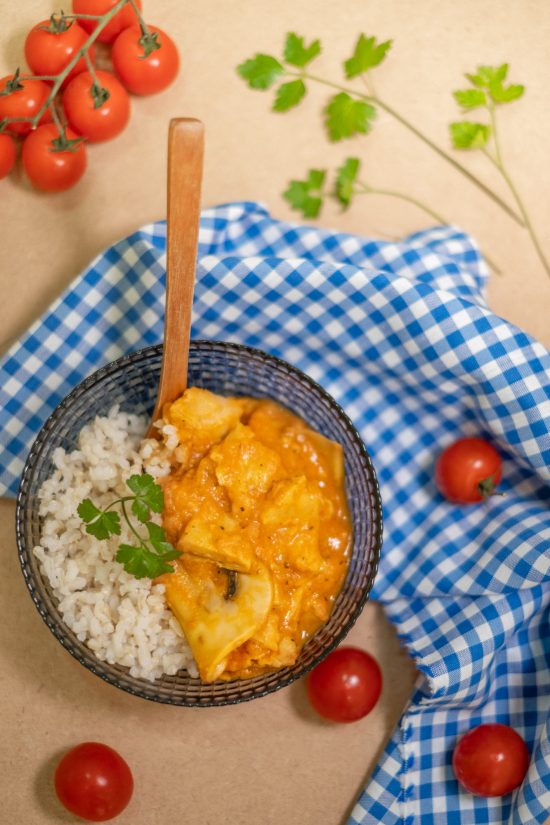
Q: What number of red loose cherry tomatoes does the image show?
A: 4